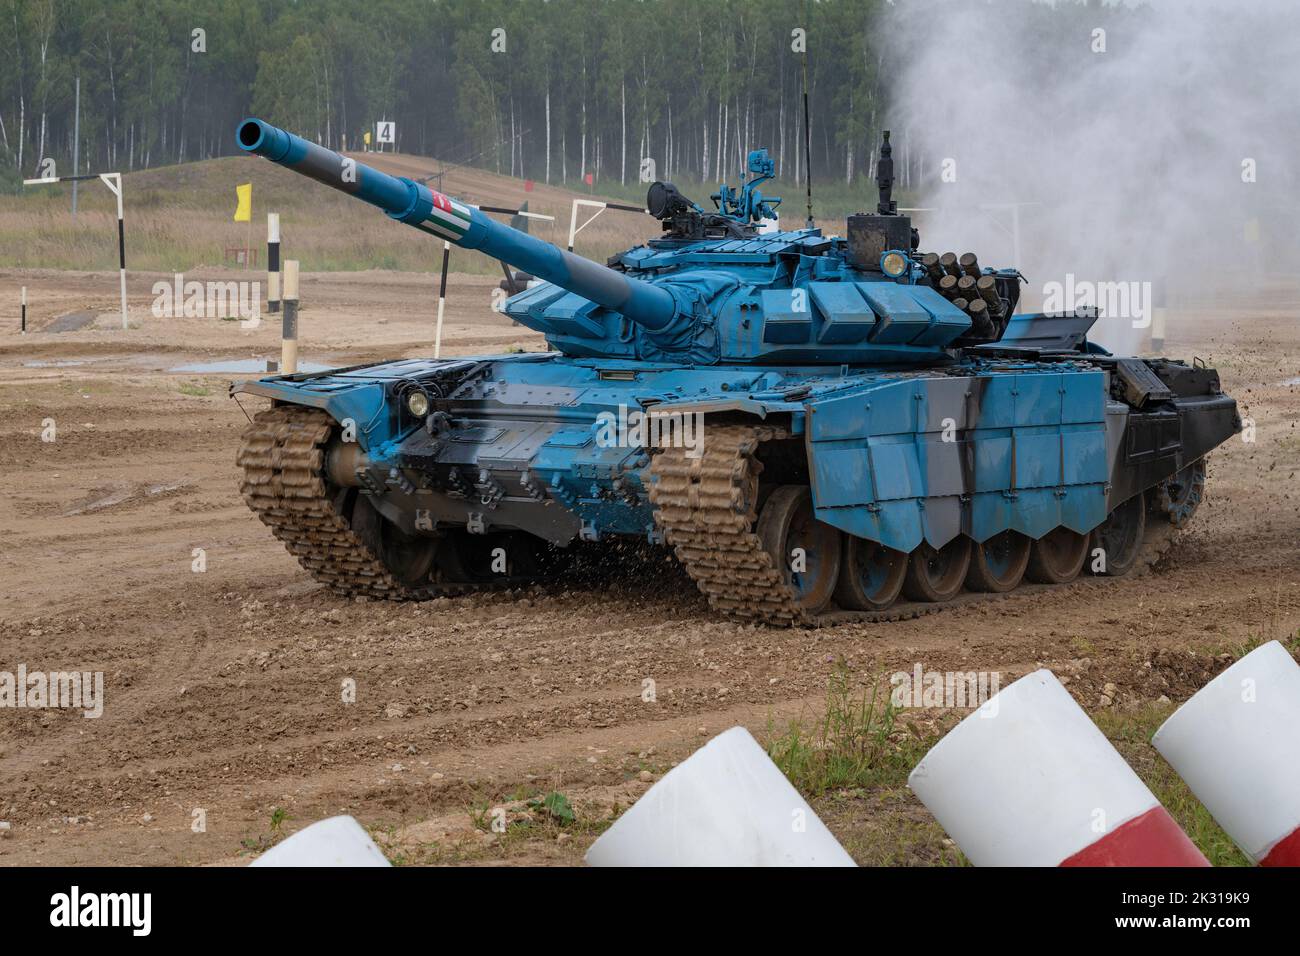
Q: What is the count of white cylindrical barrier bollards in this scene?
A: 4